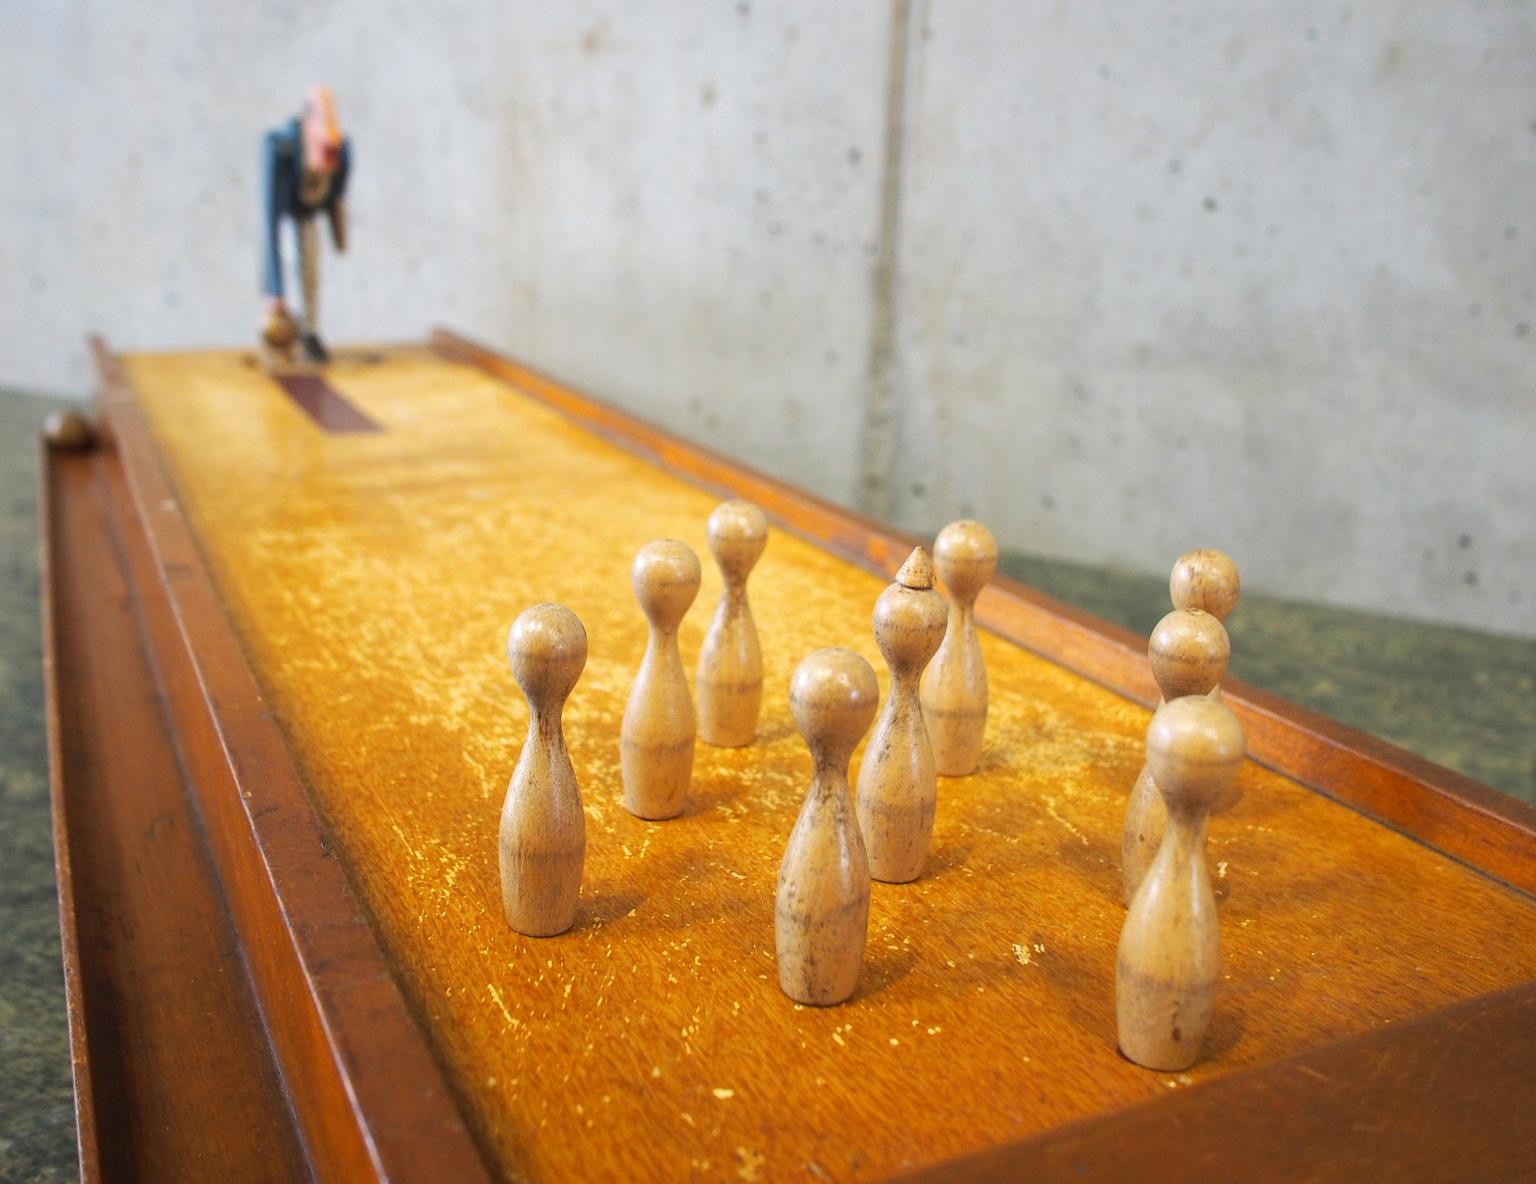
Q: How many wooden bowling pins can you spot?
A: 9